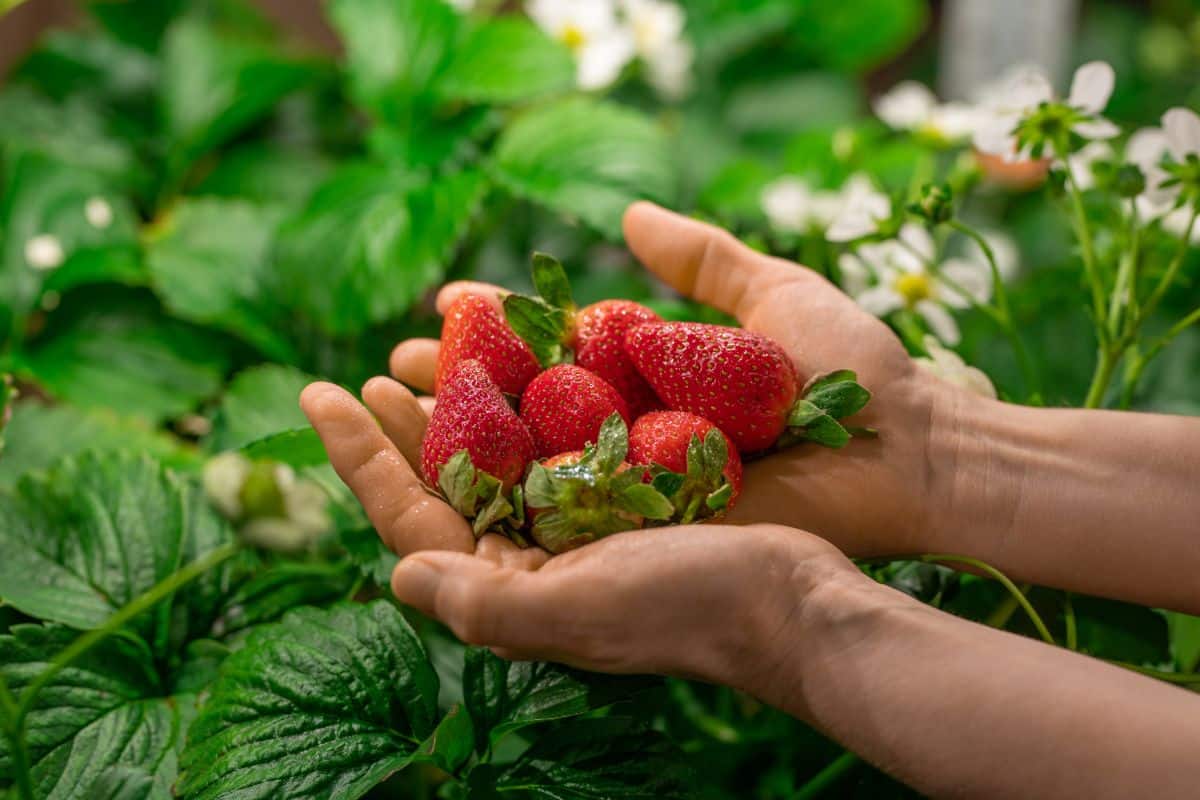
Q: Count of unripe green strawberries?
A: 0